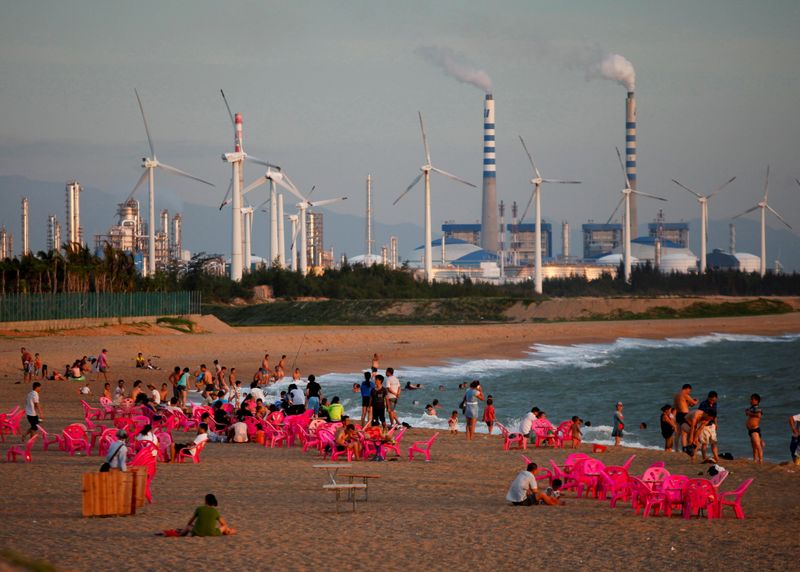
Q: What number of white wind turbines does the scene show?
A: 11